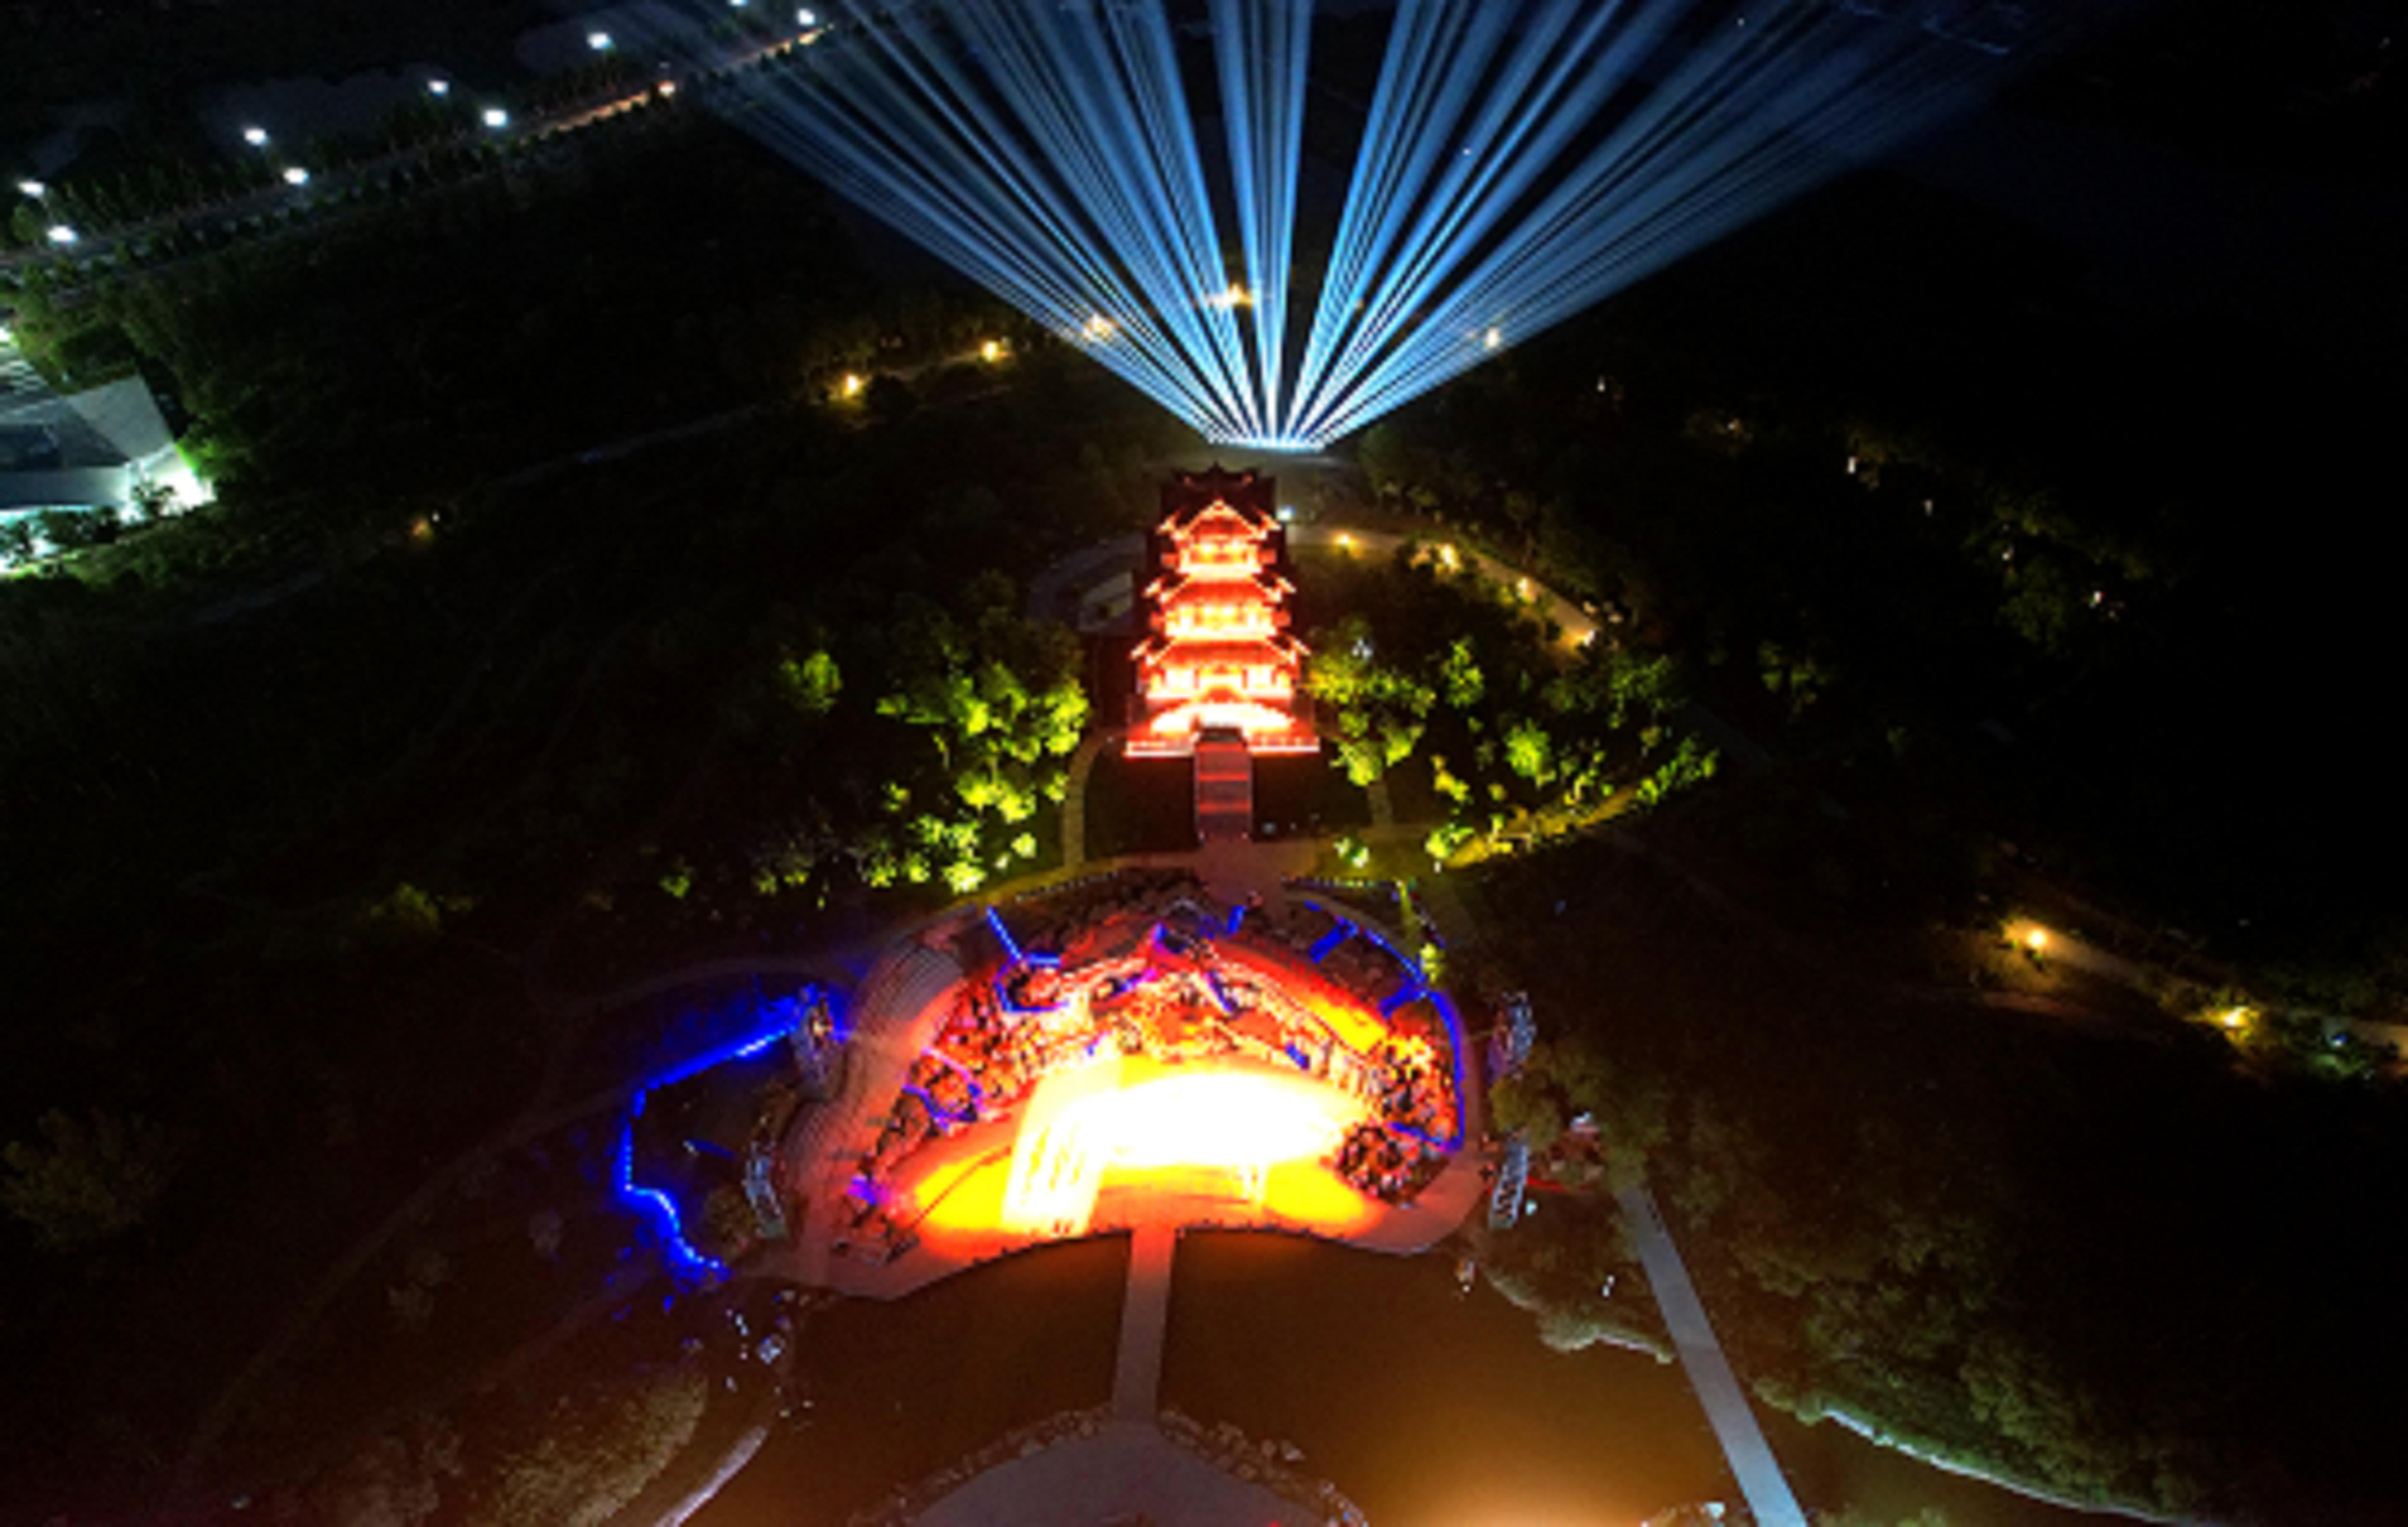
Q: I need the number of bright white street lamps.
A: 9